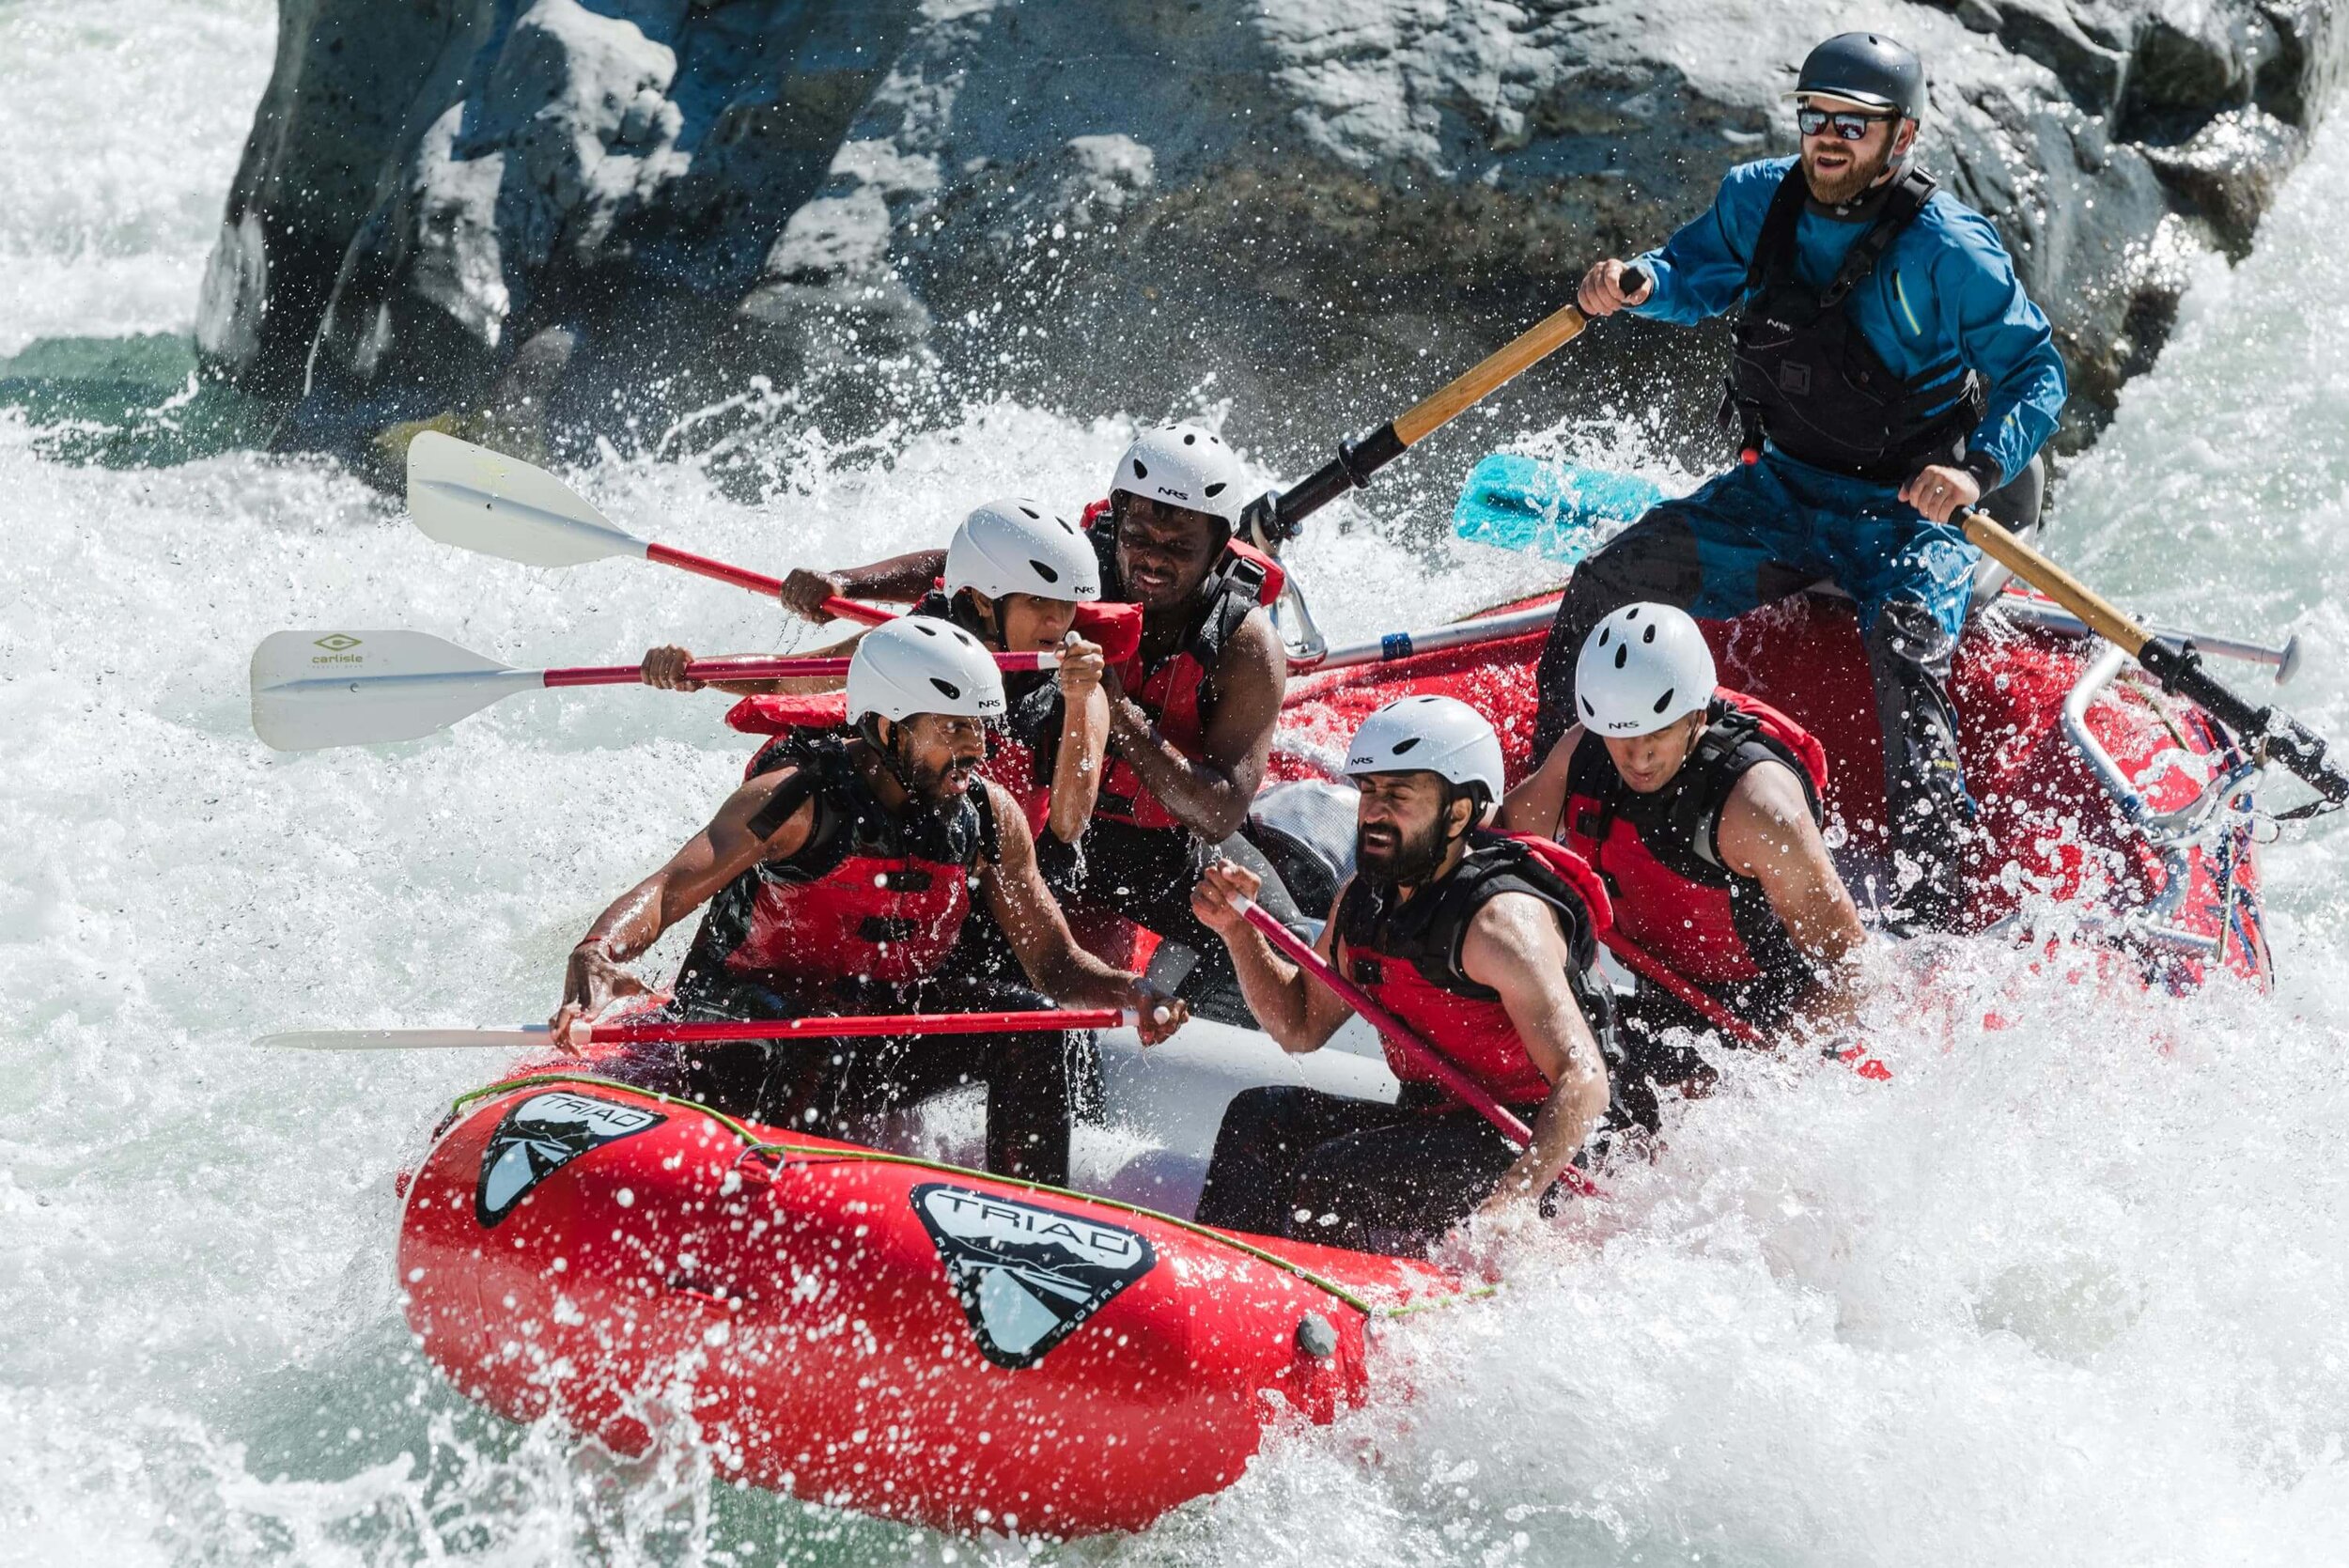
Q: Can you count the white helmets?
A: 5